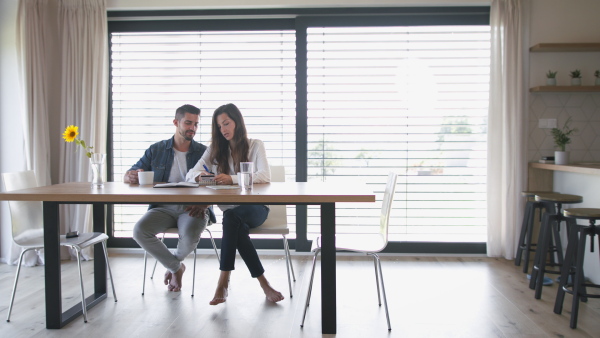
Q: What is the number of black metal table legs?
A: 3